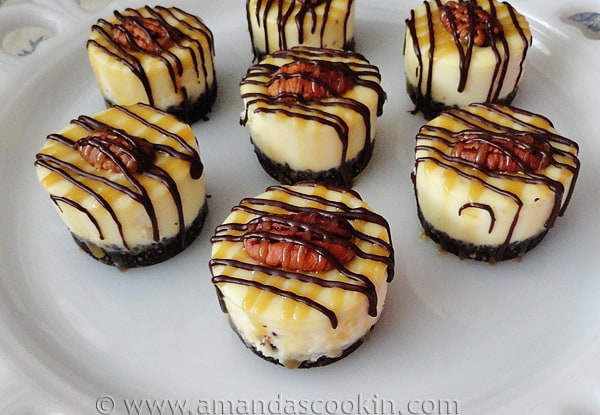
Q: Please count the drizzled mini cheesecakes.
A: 7